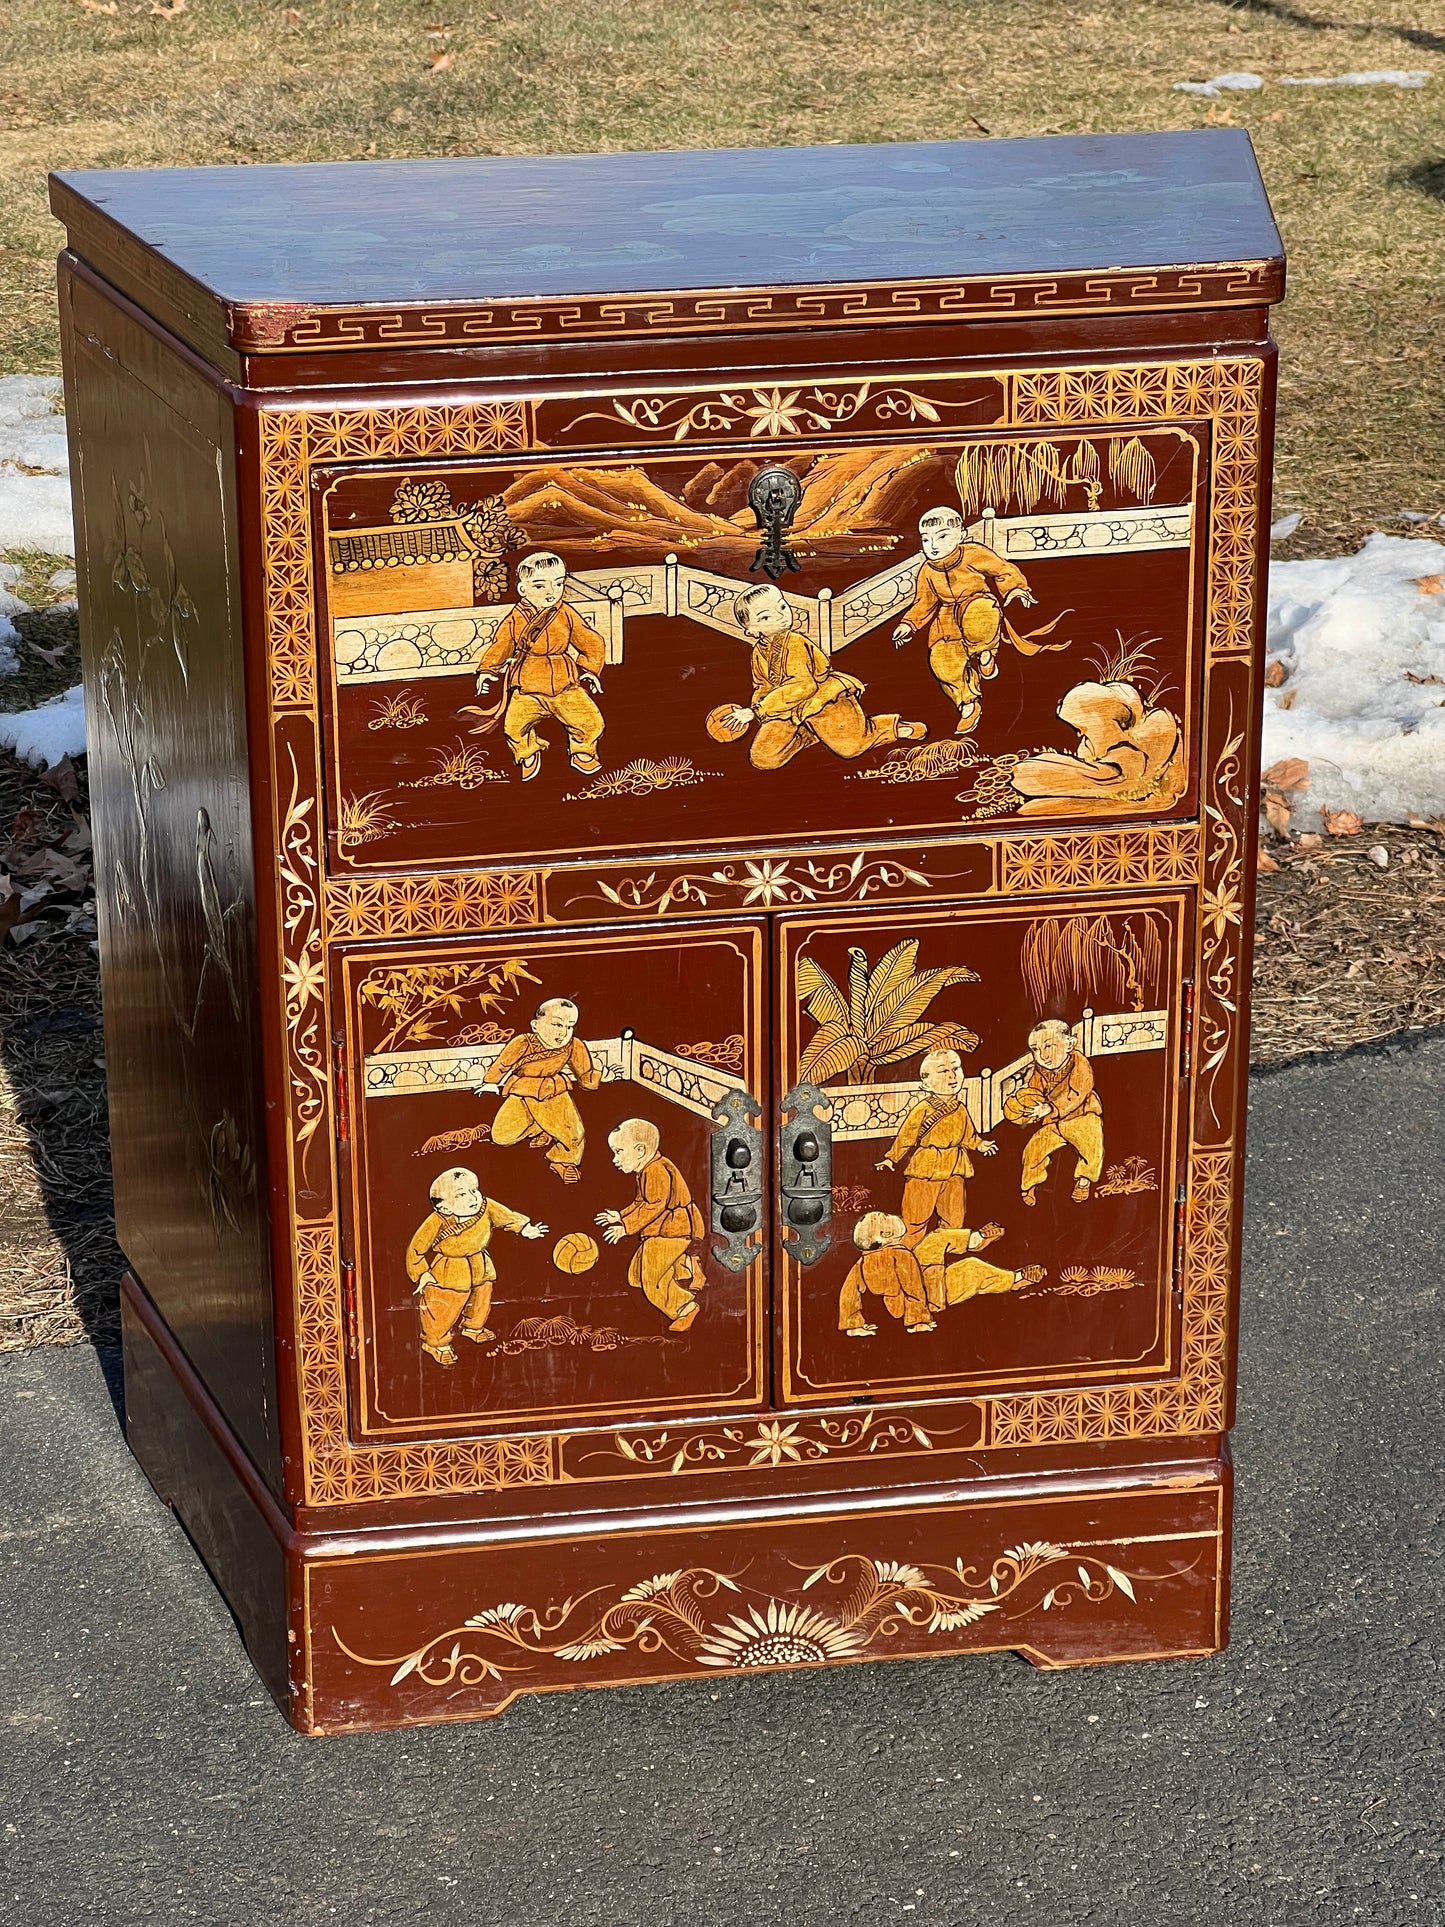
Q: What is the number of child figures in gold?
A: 9